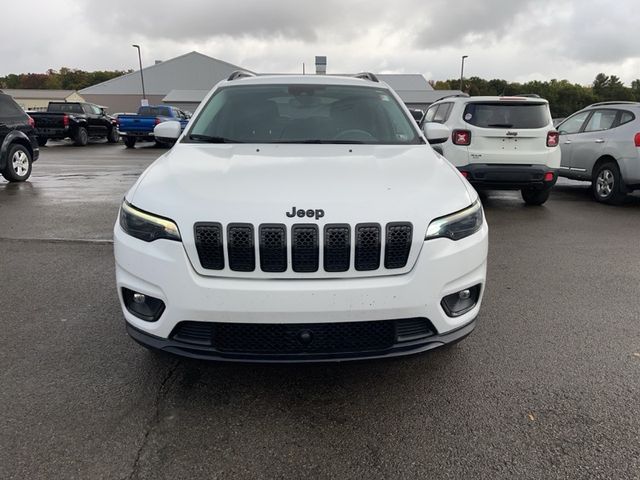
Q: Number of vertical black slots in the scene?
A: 7